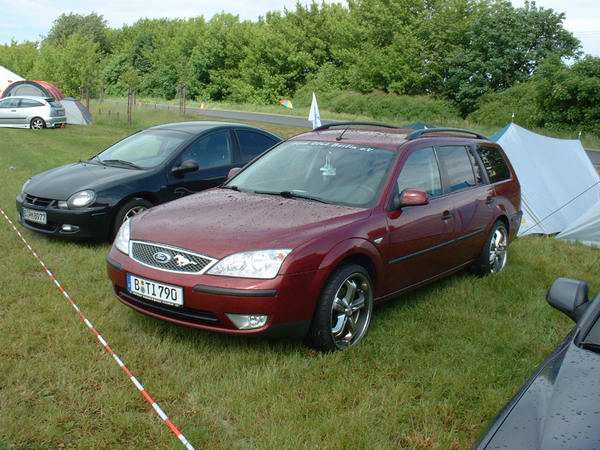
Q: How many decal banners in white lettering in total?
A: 1